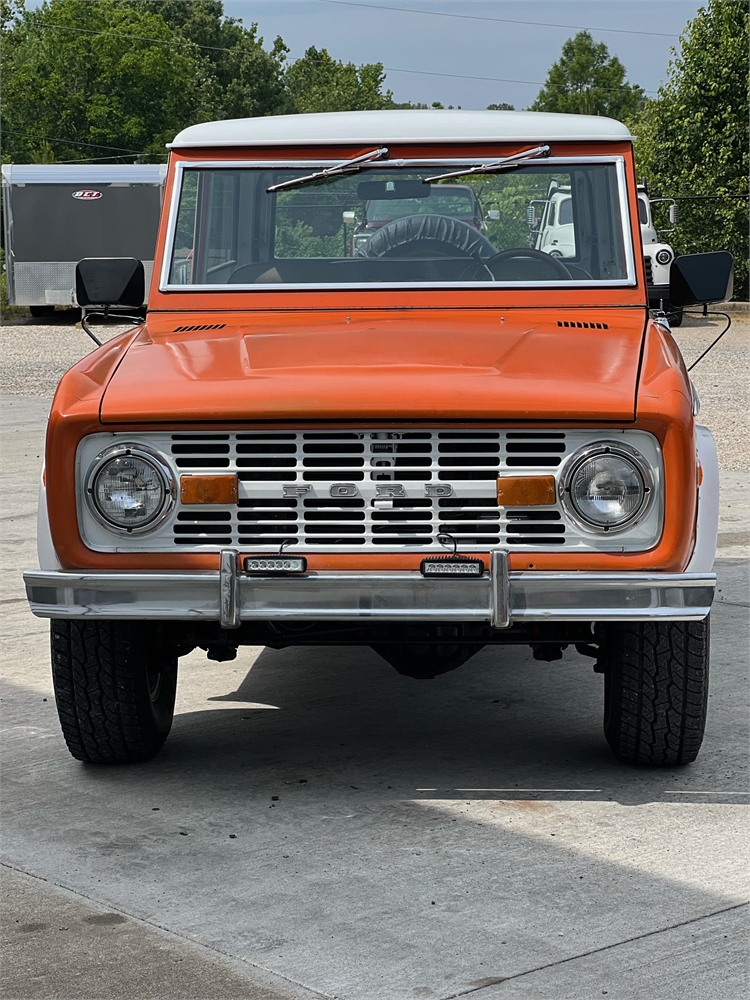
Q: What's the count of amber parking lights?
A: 2